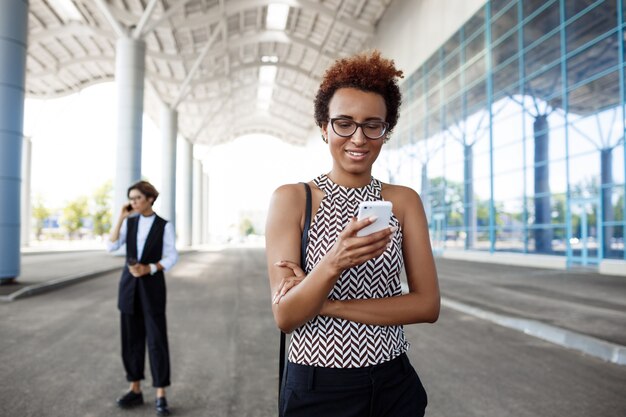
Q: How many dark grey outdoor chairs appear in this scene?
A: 0